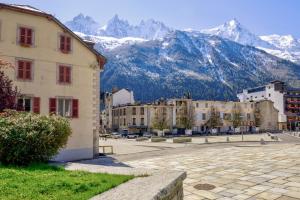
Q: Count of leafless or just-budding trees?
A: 5